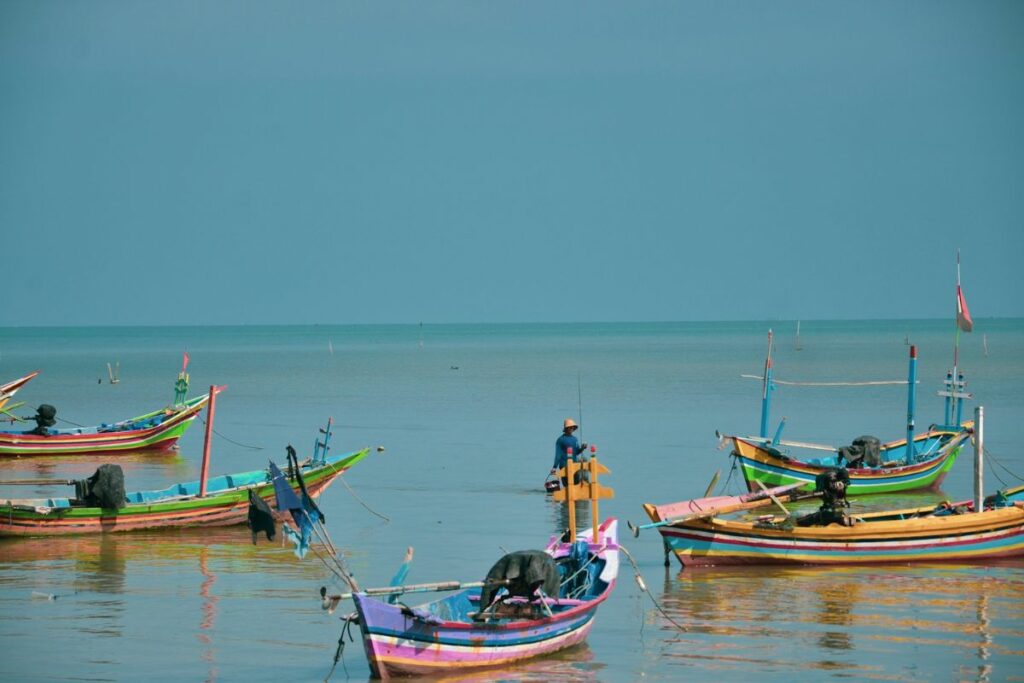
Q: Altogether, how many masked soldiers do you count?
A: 0